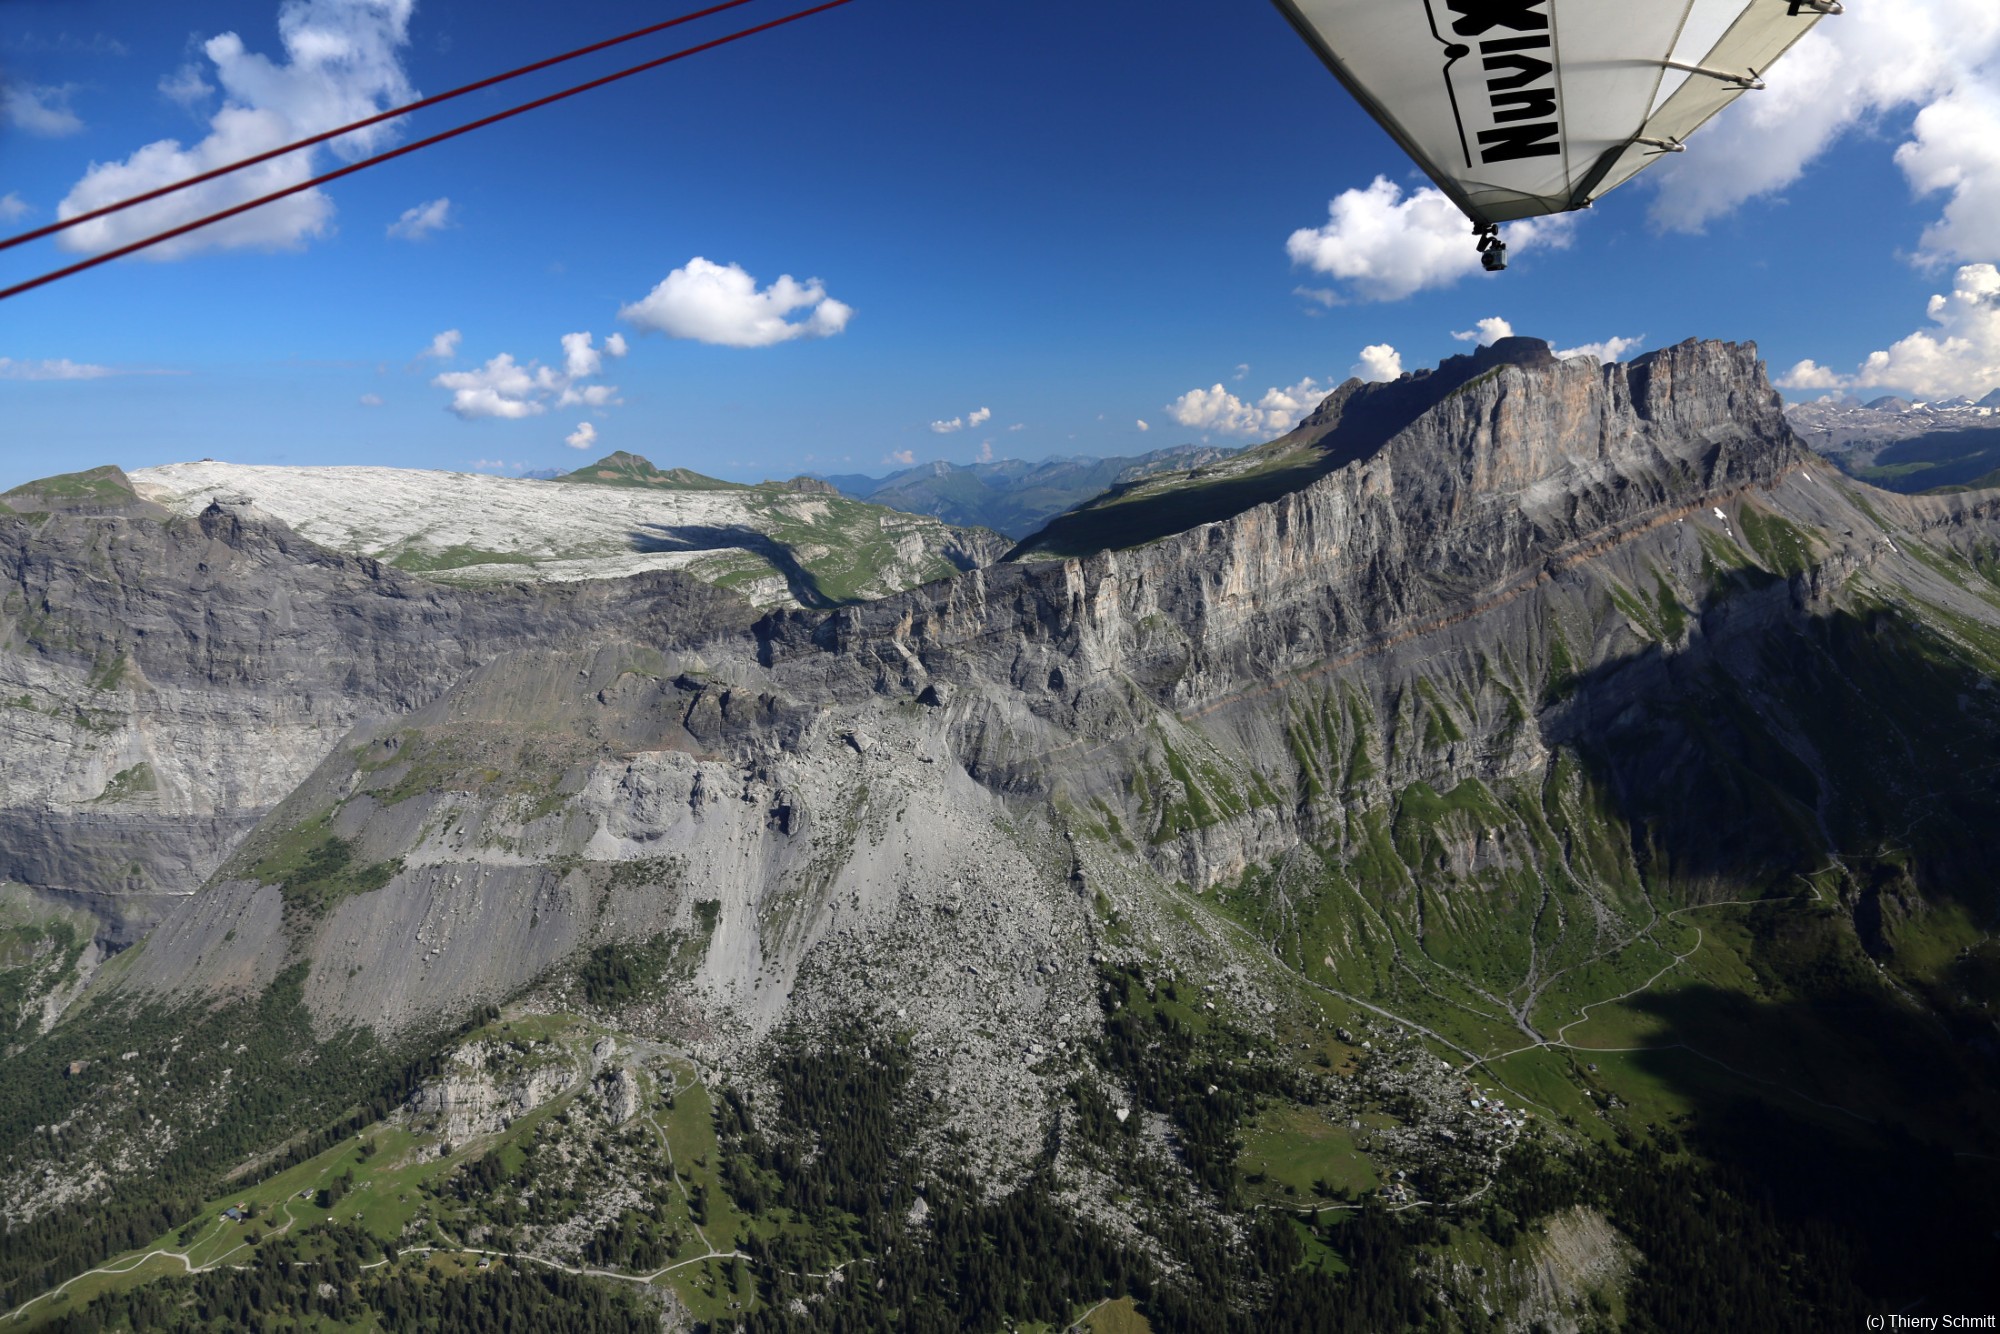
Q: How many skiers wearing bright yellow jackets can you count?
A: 0